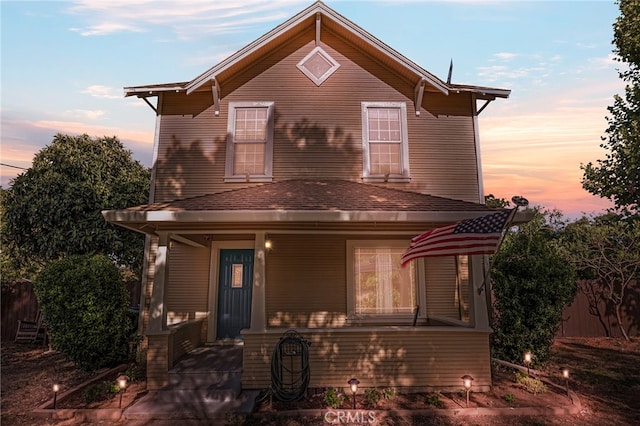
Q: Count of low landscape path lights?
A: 6